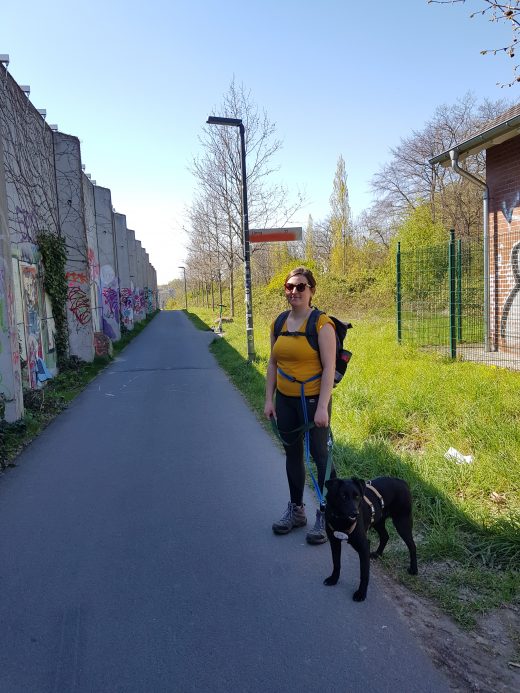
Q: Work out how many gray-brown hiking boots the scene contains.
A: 2